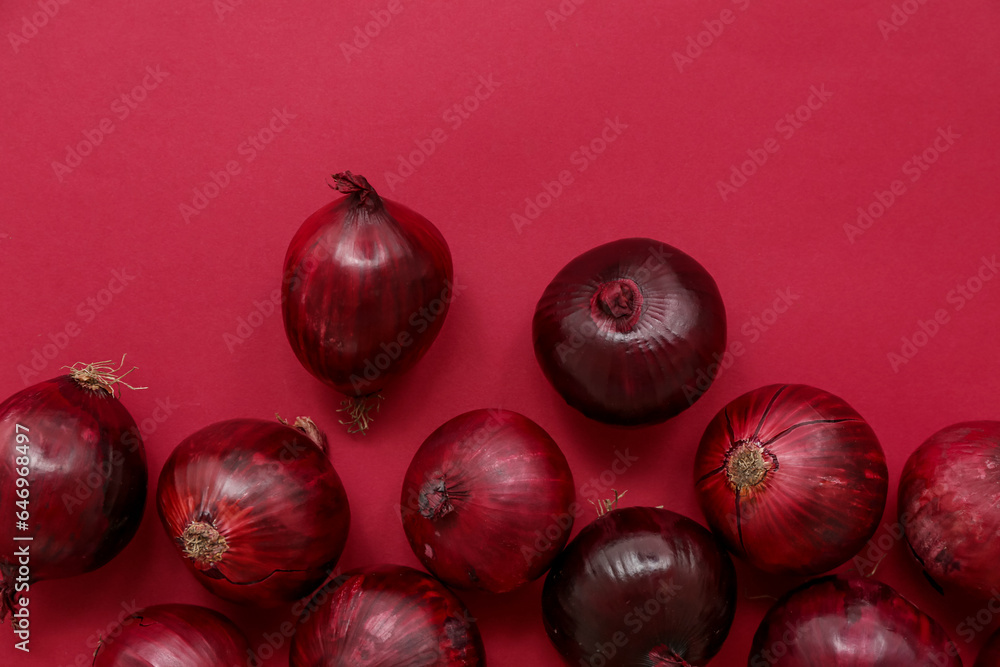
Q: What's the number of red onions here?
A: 12